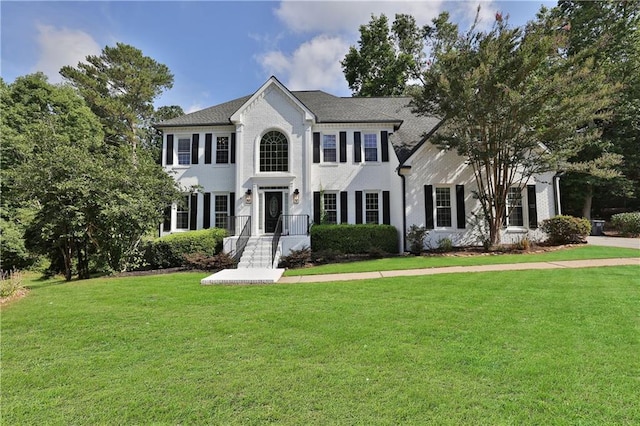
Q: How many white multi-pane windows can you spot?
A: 11